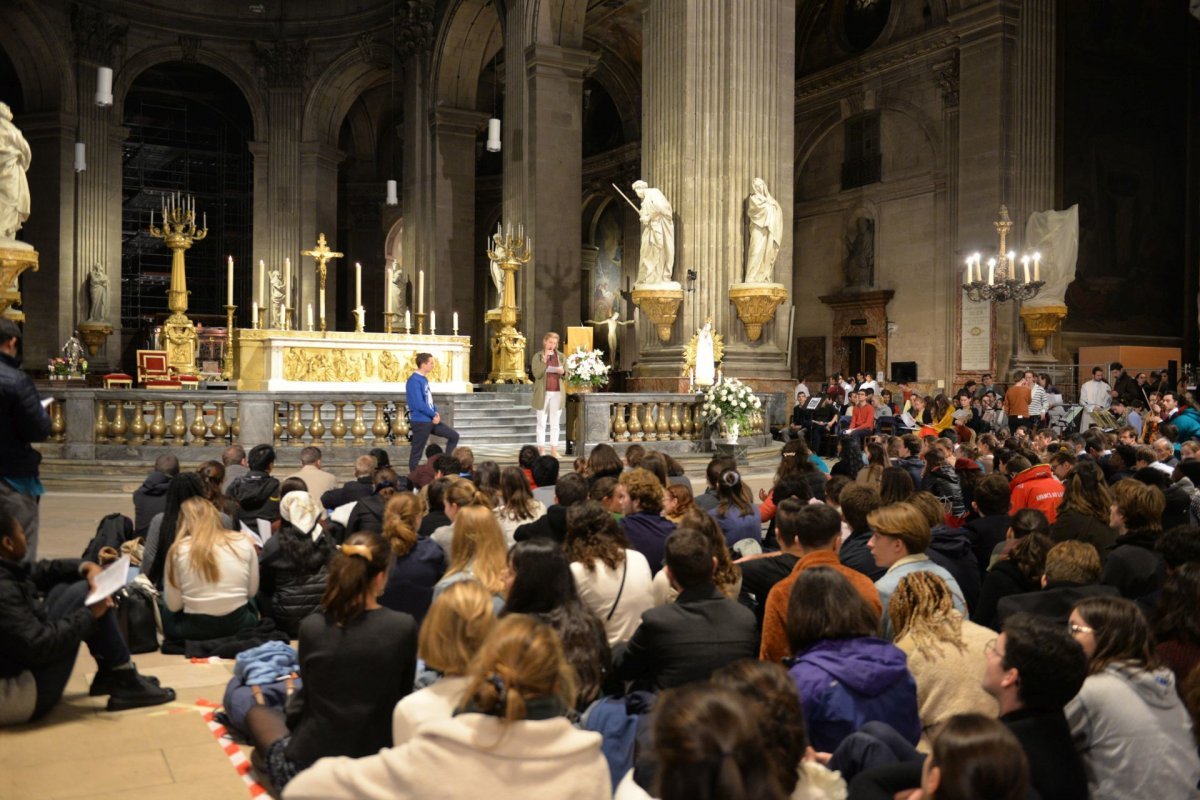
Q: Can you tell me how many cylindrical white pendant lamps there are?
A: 4